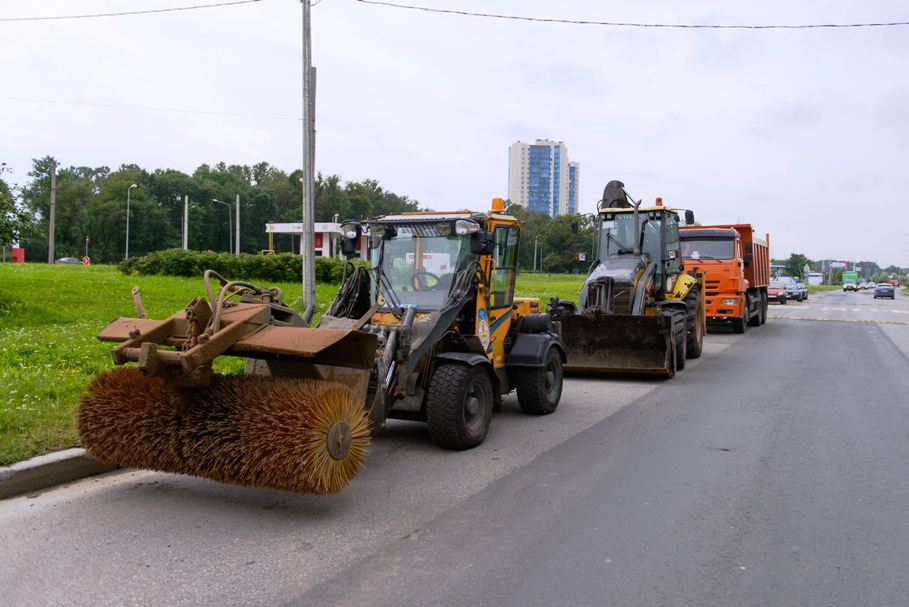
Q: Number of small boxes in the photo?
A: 0